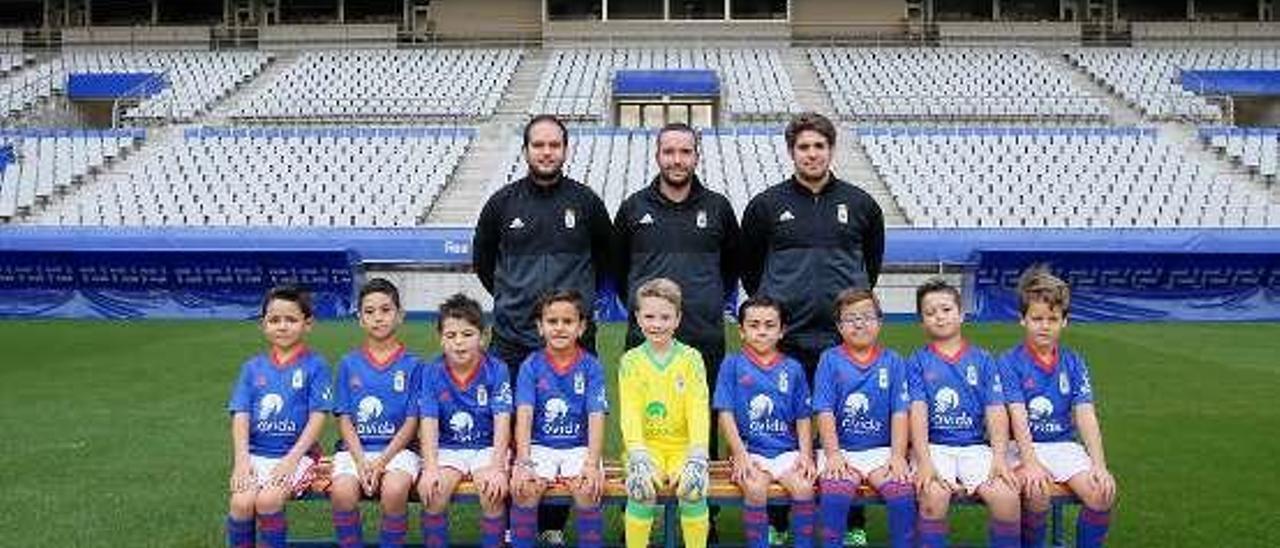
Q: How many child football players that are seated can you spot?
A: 9